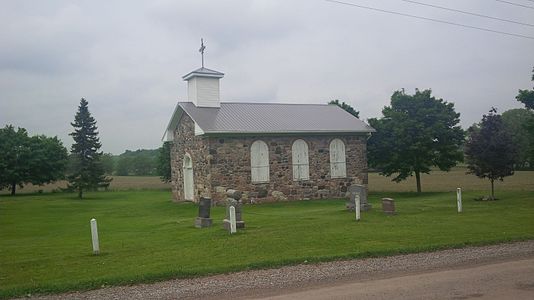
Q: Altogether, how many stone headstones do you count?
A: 4